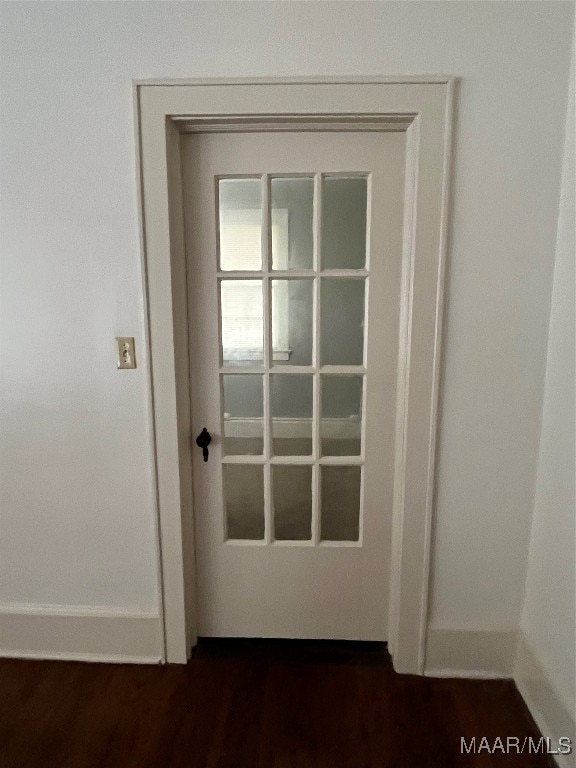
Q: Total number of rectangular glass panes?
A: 12